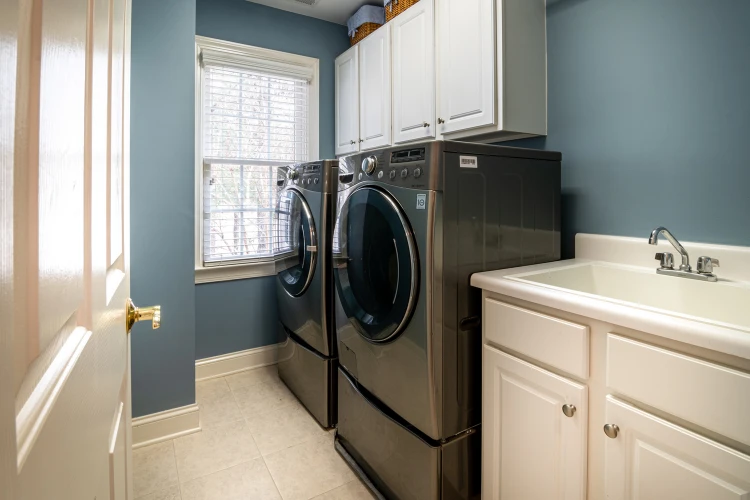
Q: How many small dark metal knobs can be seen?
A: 6